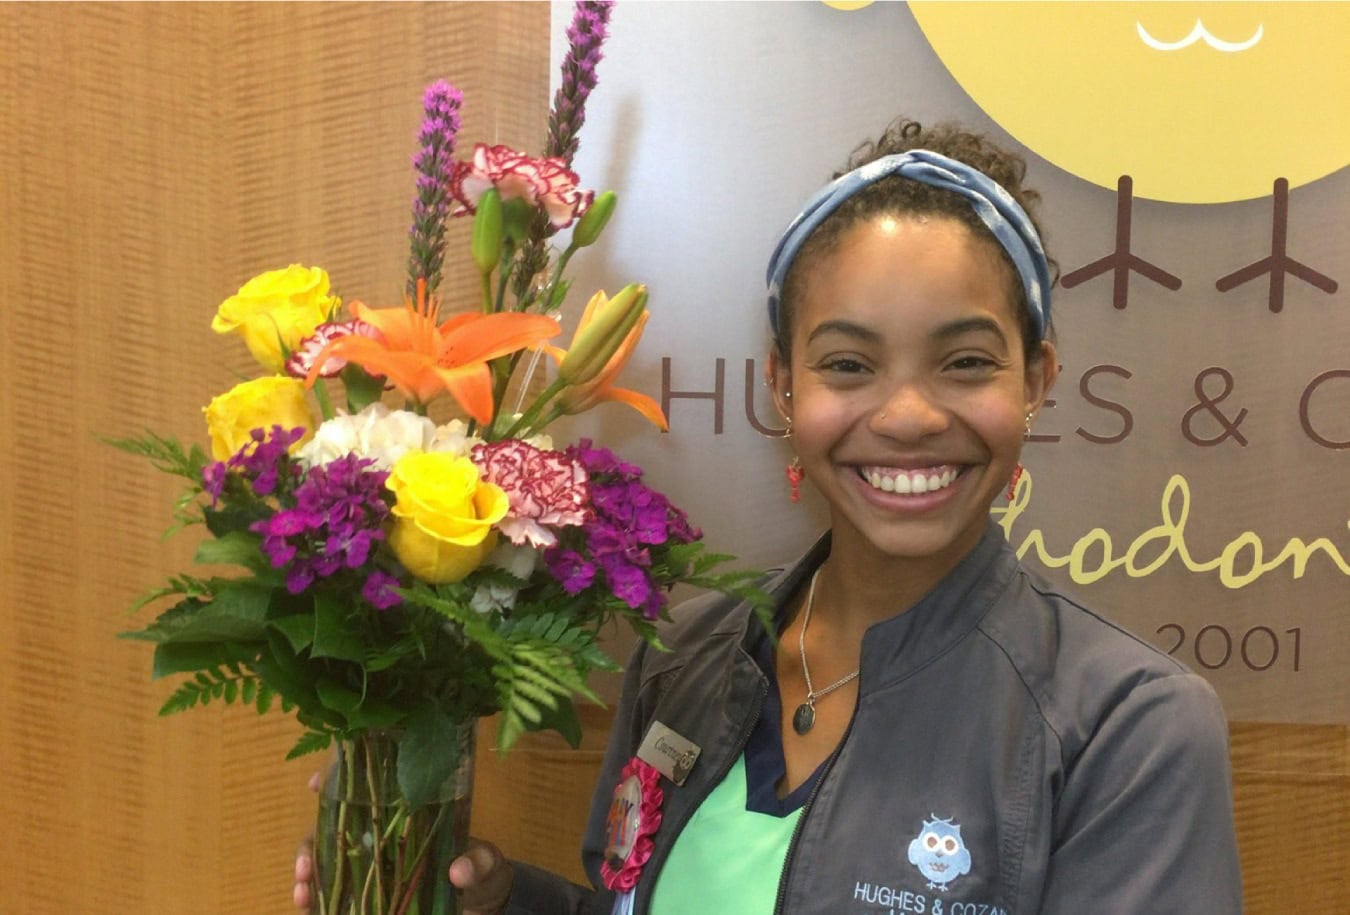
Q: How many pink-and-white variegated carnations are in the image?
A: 3